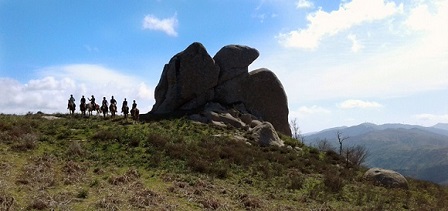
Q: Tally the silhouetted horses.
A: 7